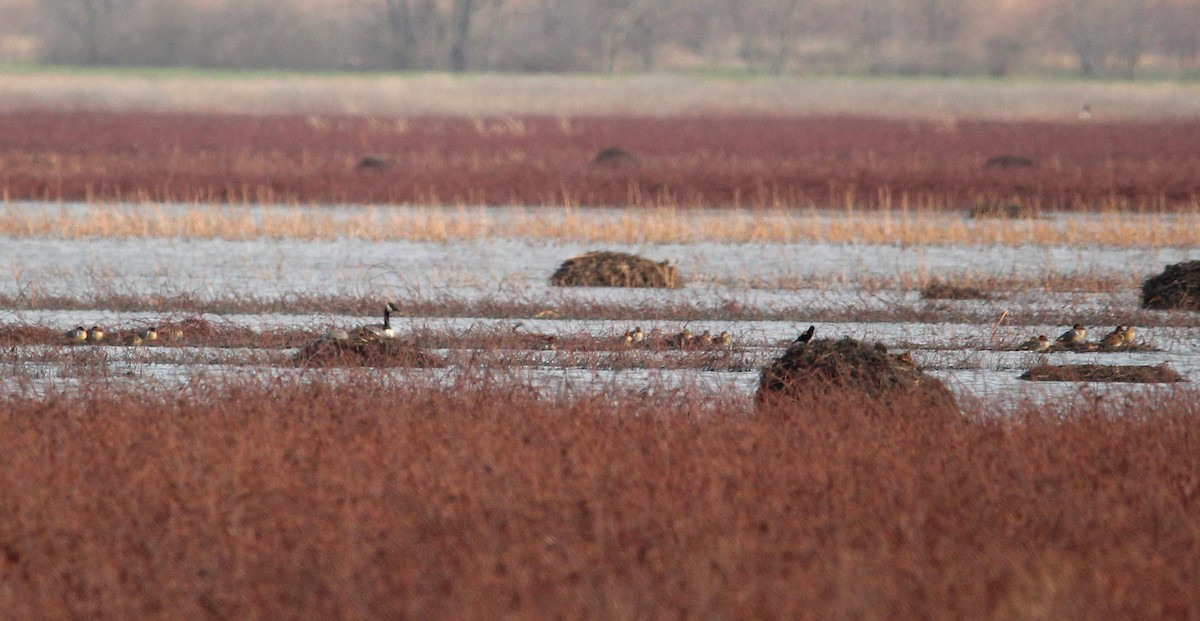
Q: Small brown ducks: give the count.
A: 14